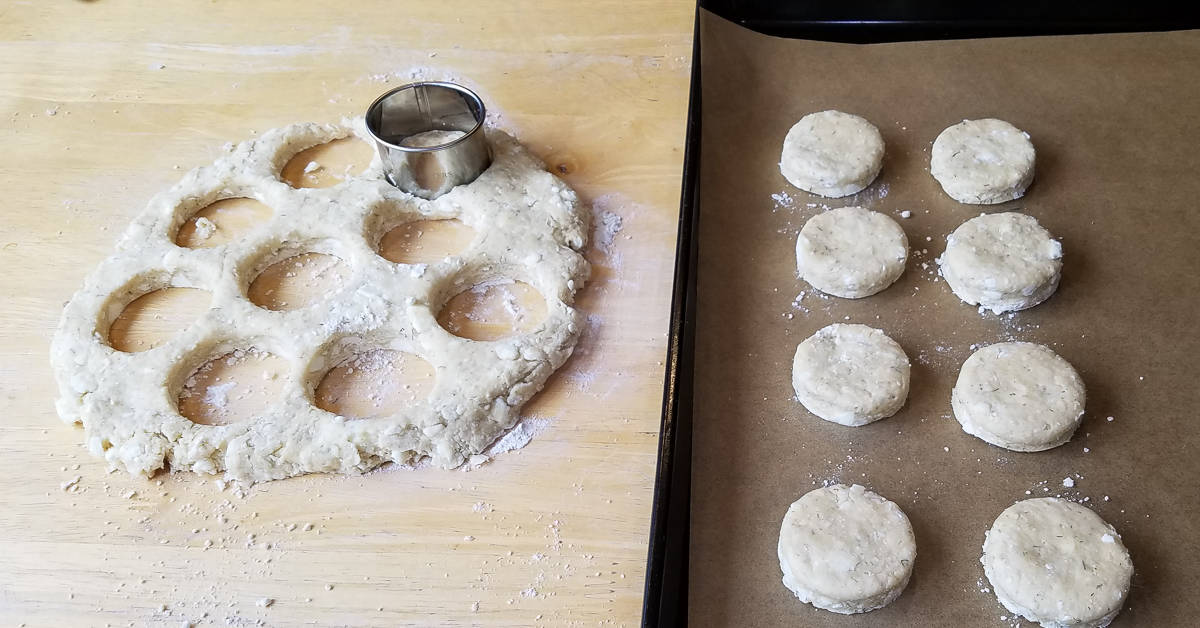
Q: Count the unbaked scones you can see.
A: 8